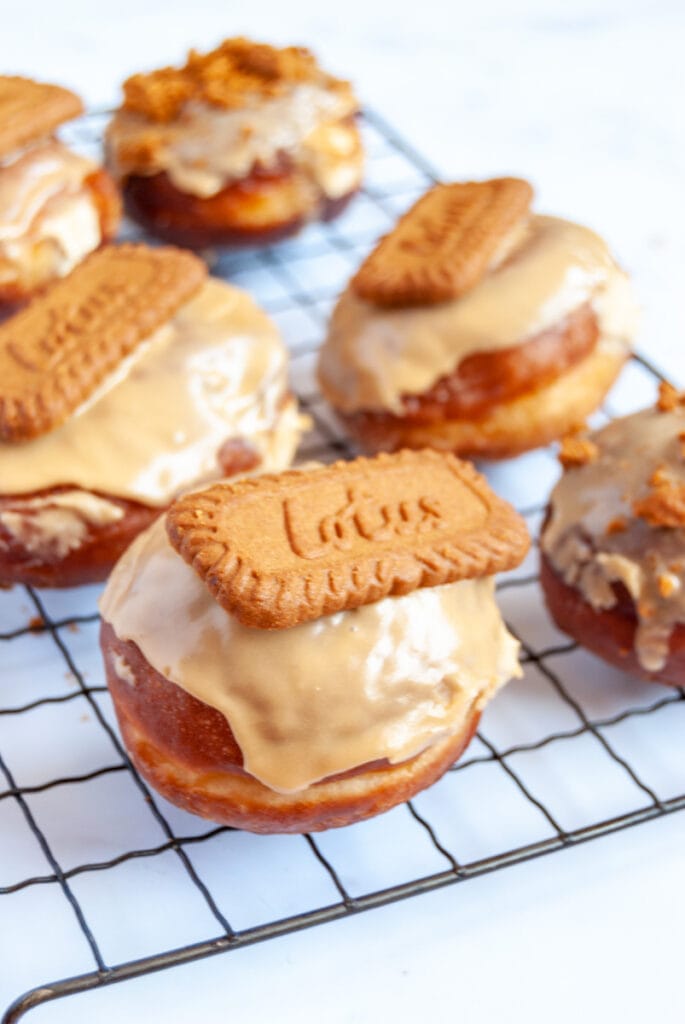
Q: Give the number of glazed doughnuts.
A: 6